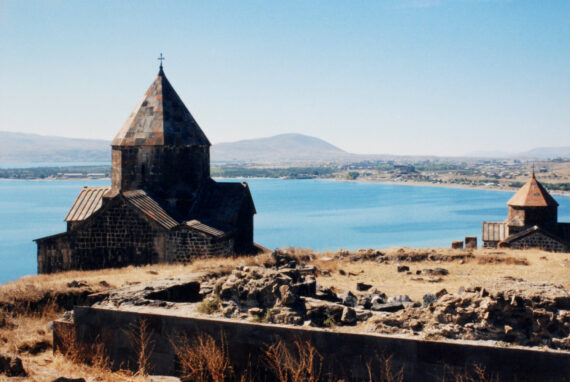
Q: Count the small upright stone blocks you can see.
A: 2